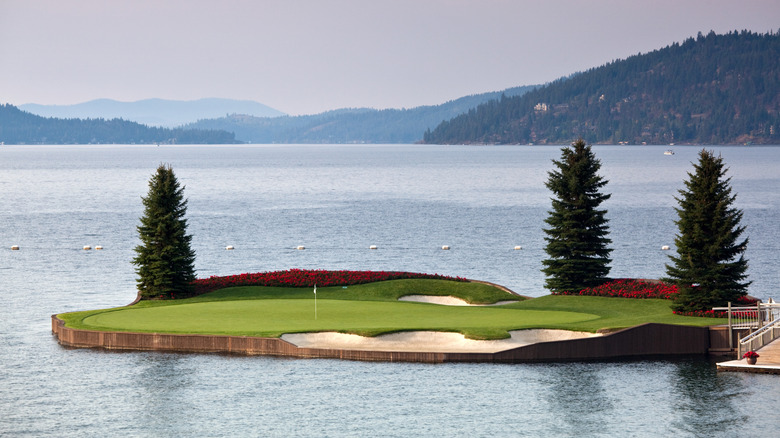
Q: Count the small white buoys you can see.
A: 9